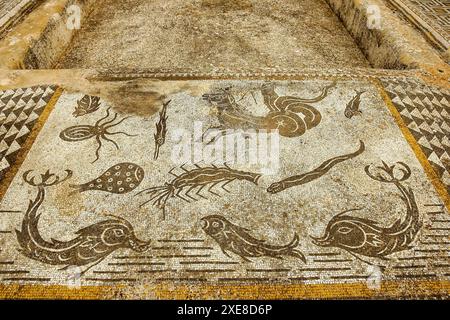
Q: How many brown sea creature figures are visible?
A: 11